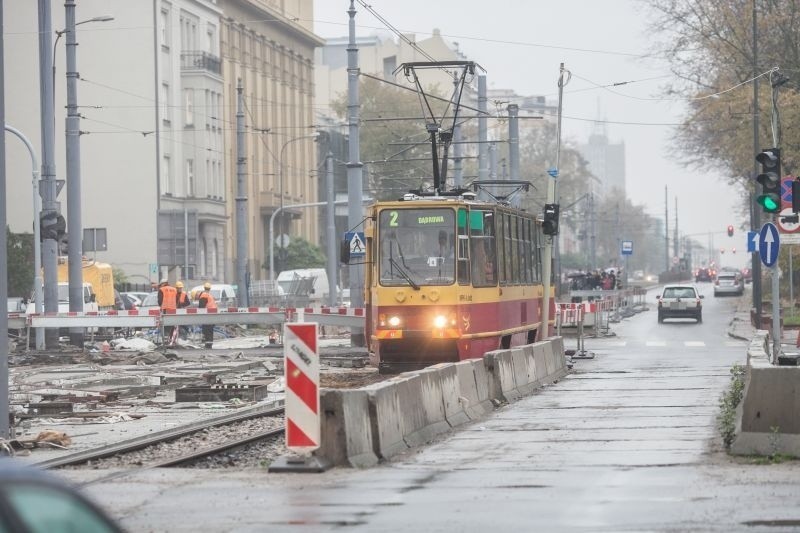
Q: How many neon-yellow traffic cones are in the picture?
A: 0